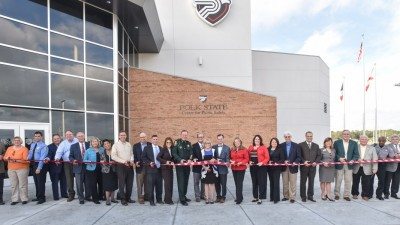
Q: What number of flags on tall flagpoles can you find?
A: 3